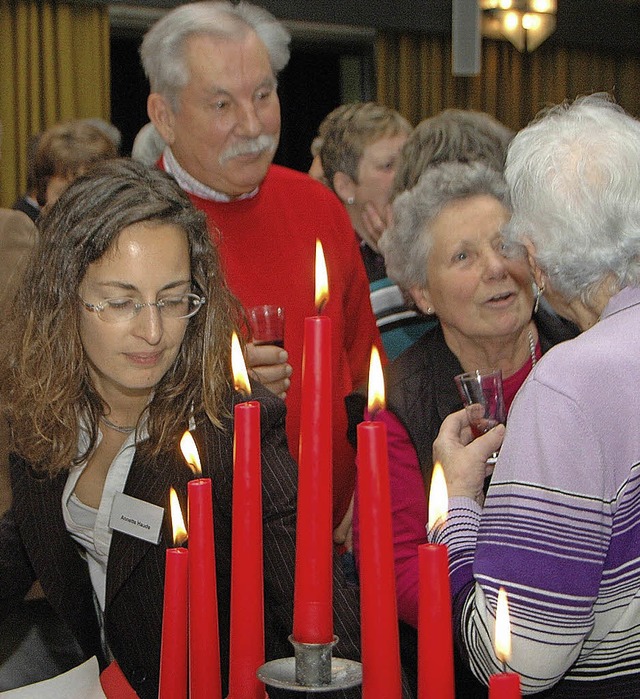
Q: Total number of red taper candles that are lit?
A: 7